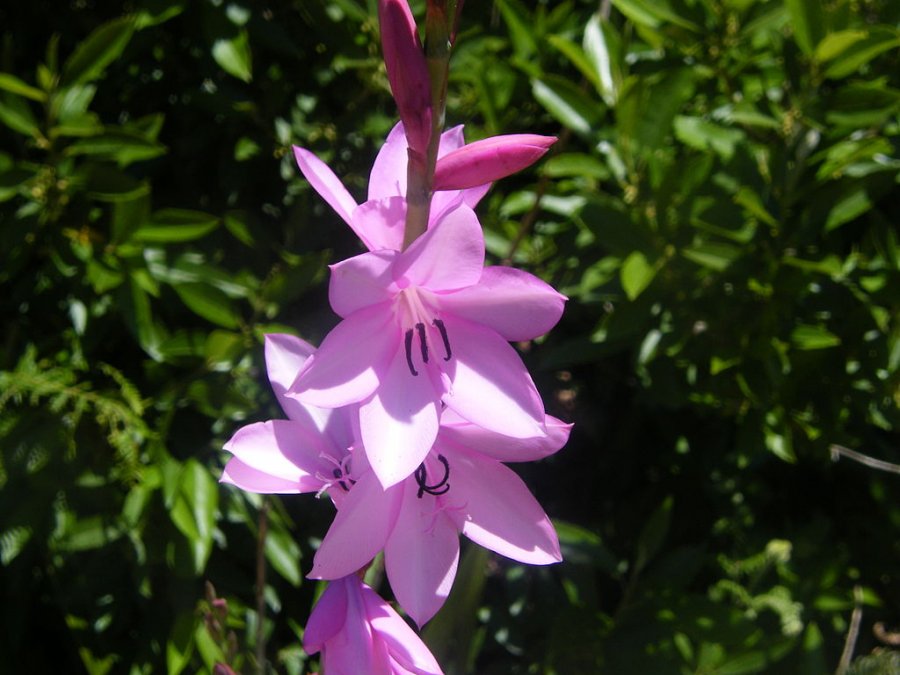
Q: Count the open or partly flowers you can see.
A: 5